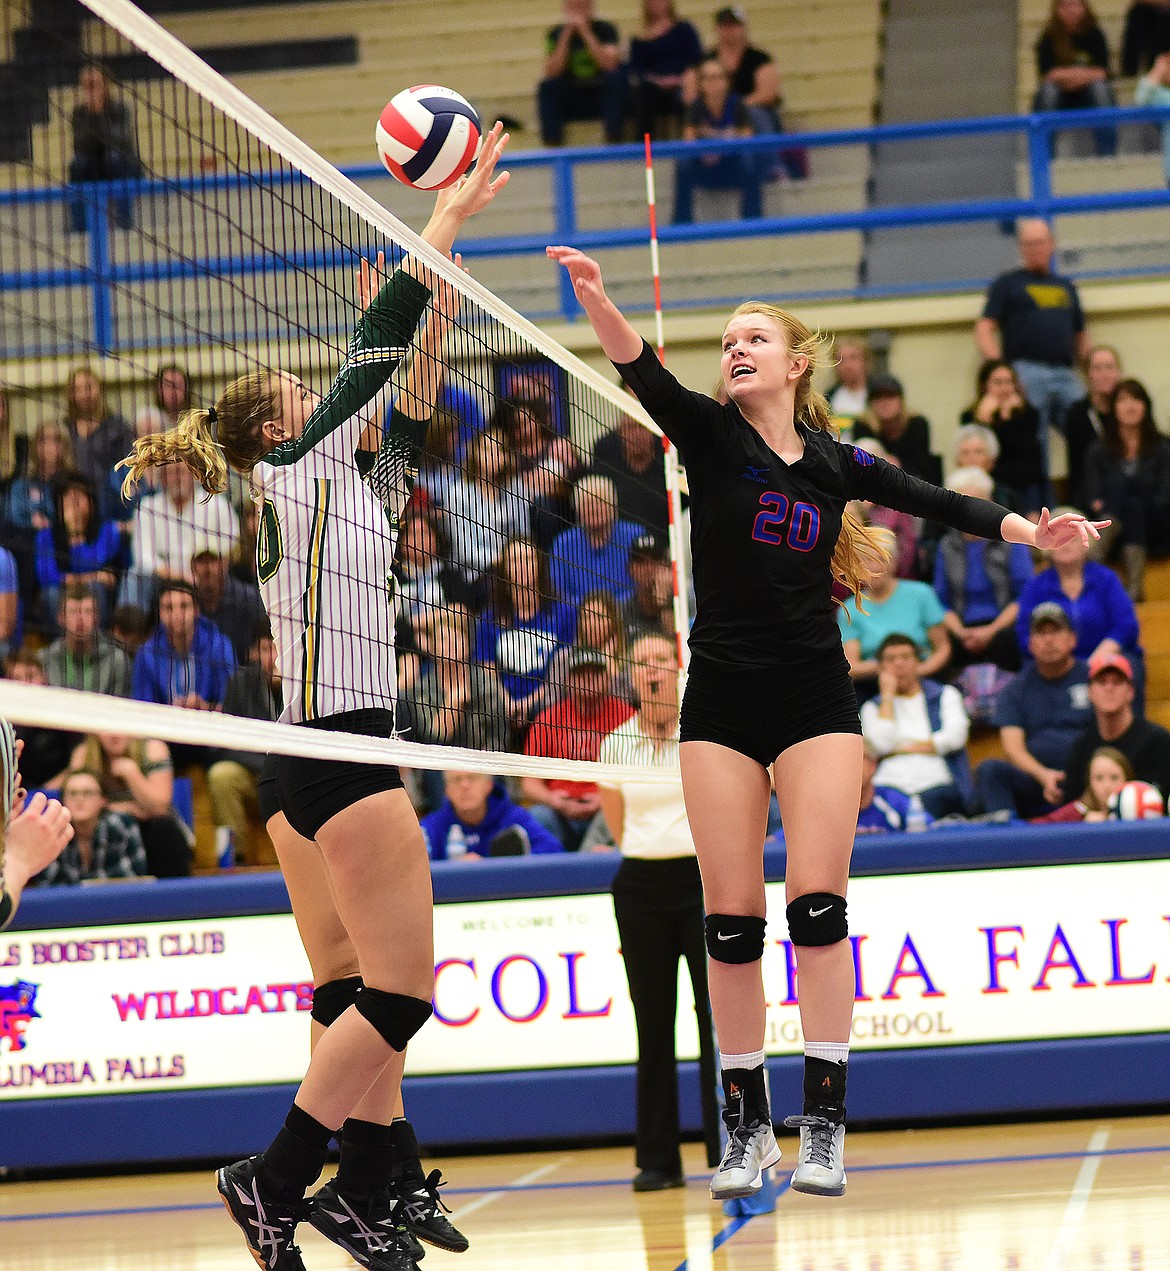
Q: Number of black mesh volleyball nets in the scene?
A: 1